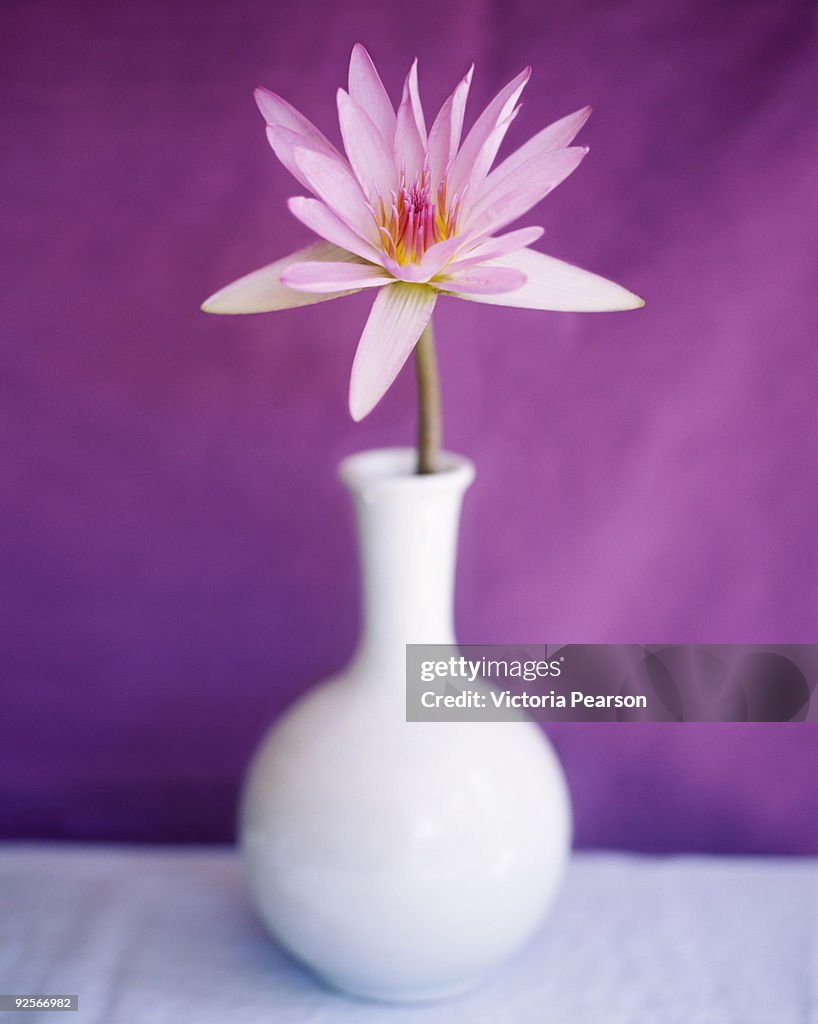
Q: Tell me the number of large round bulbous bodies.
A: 1